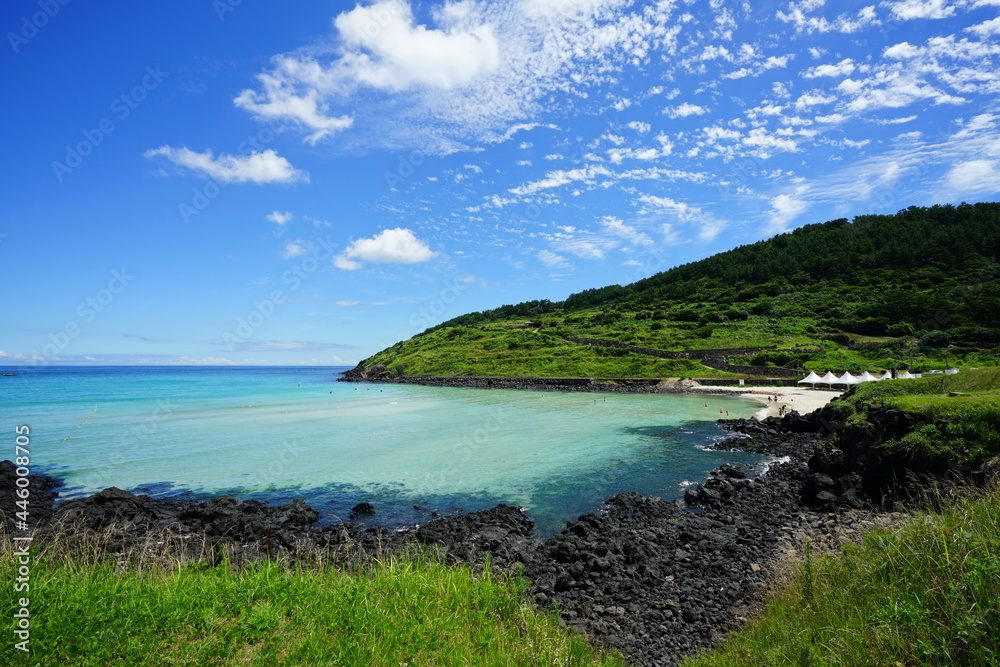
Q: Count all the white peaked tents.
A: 6